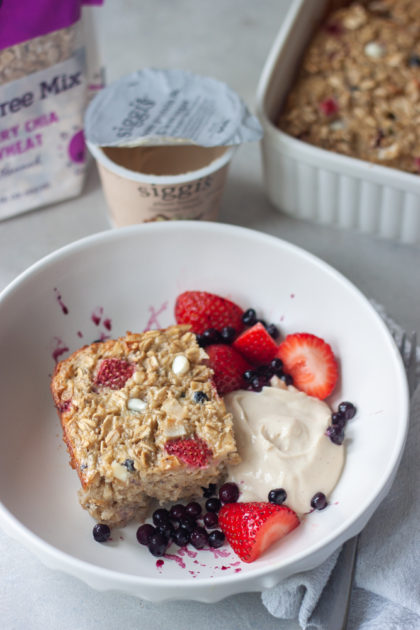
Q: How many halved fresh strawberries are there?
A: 5